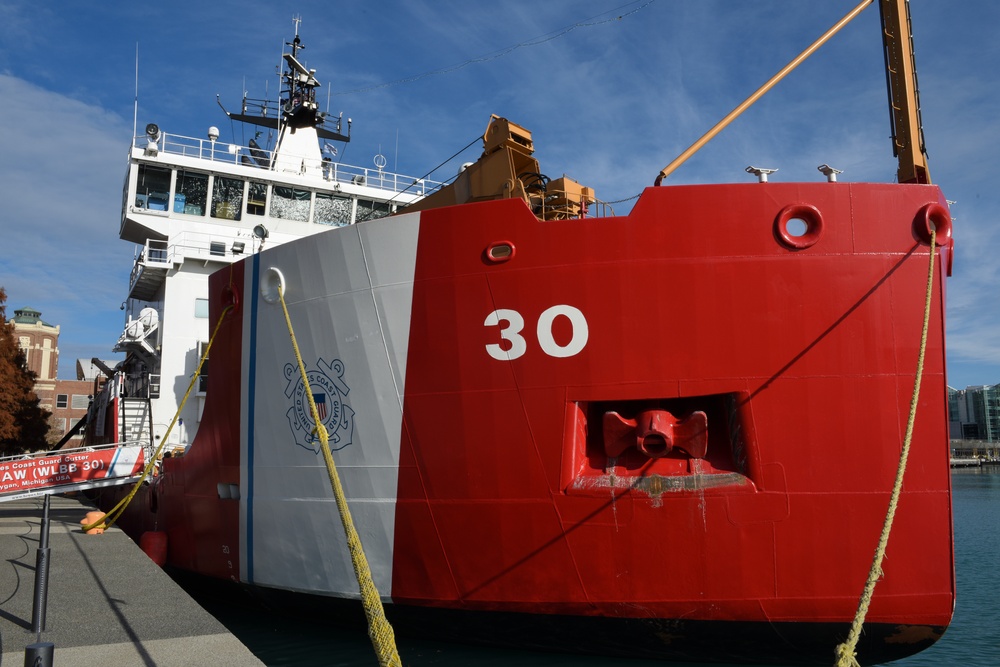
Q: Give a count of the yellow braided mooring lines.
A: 3